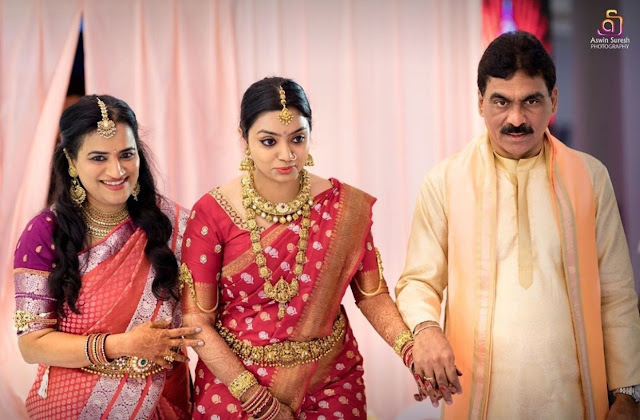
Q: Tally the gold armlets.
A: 3